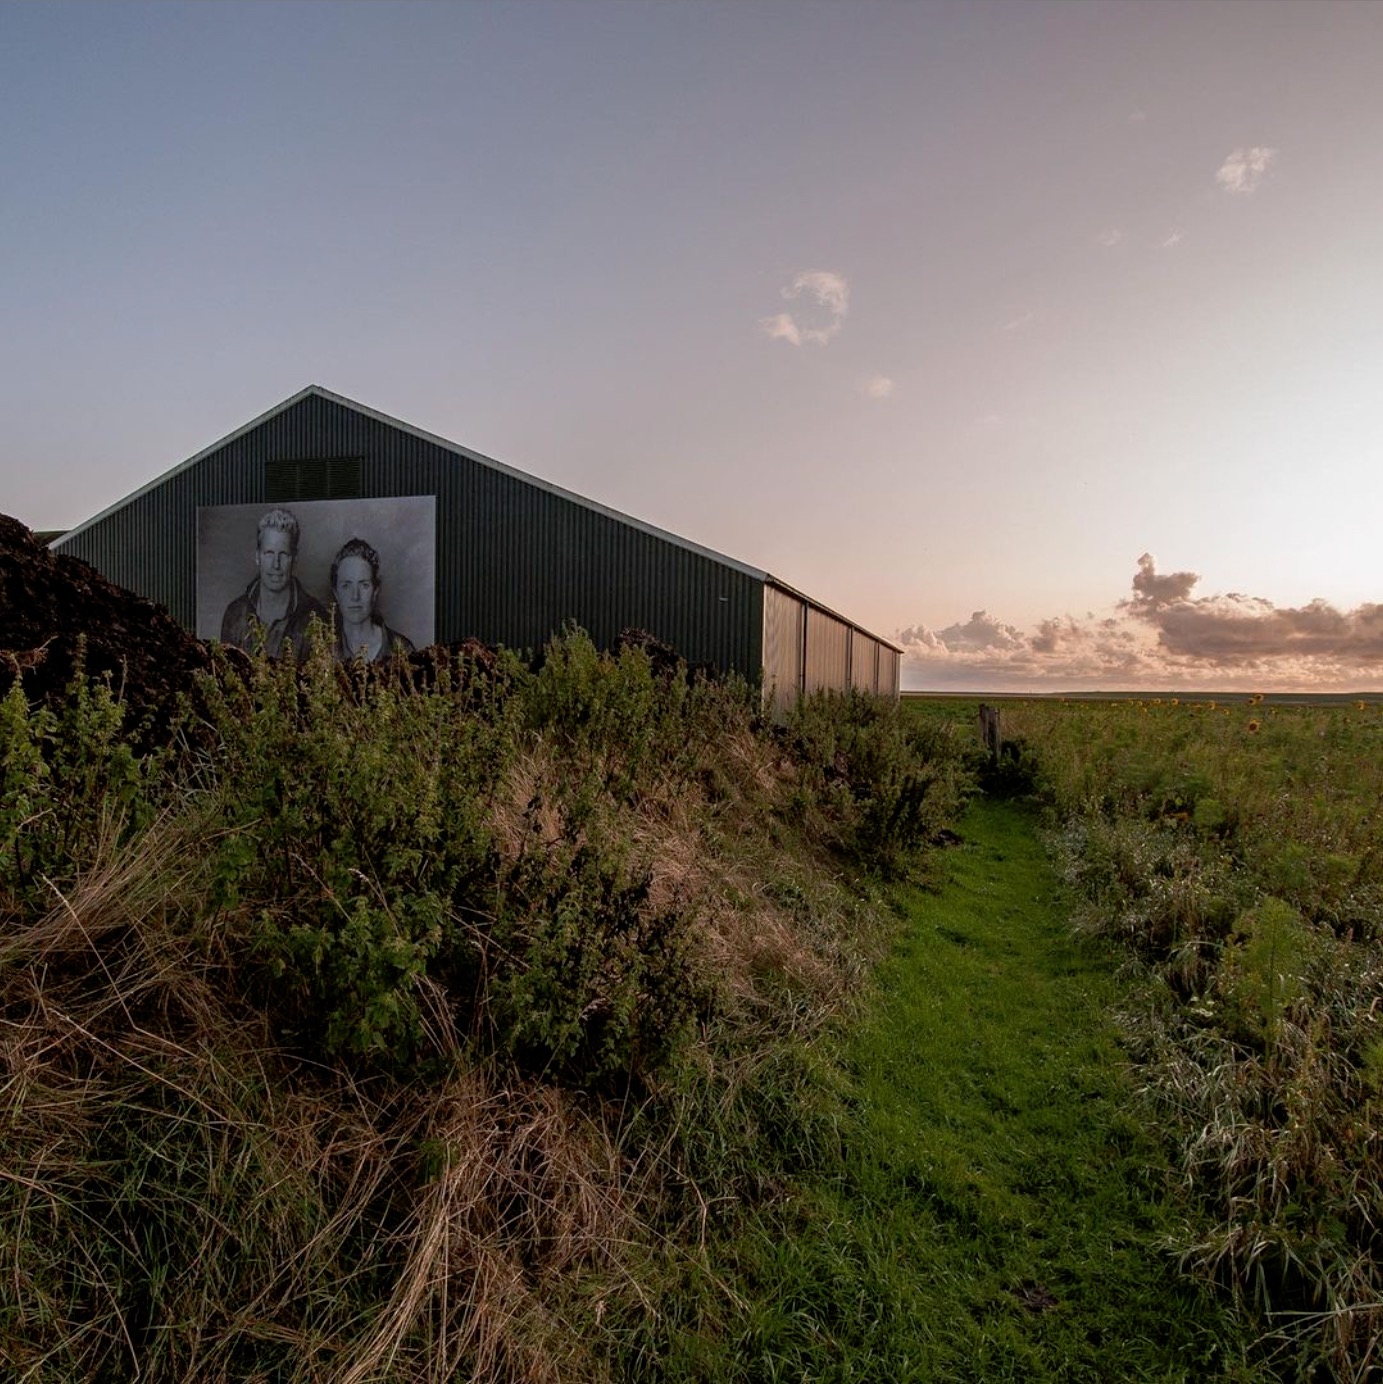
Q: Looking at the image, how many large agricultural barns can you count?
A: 1